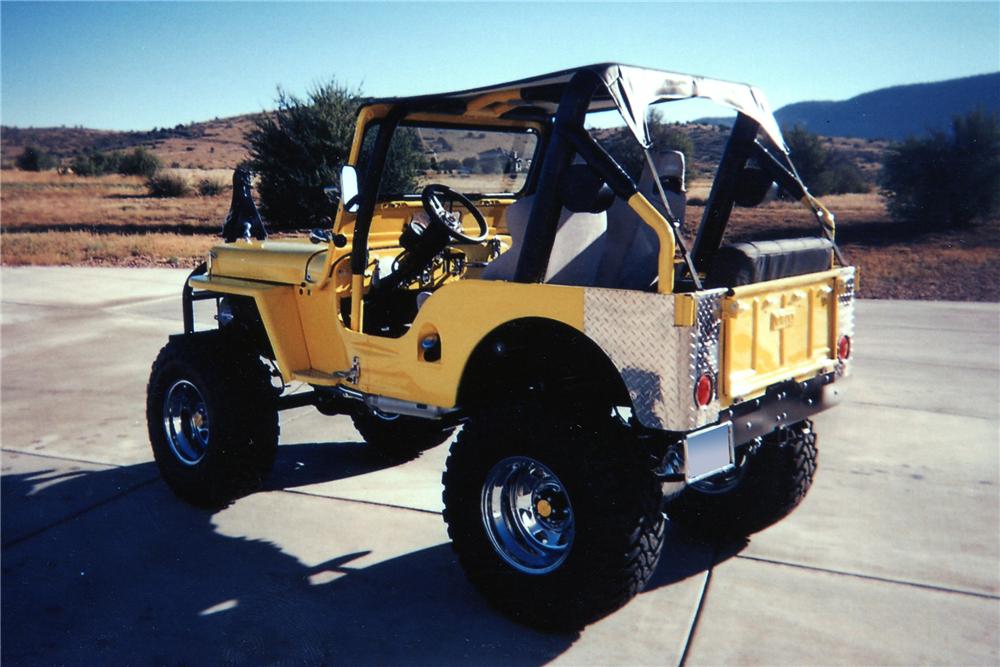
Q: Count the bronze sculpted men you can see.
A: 0